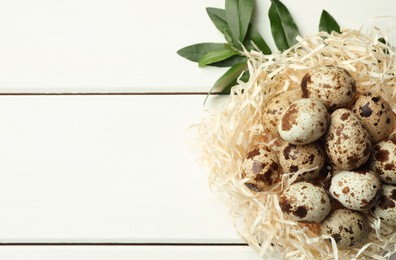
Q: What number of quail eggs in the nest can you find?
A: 12